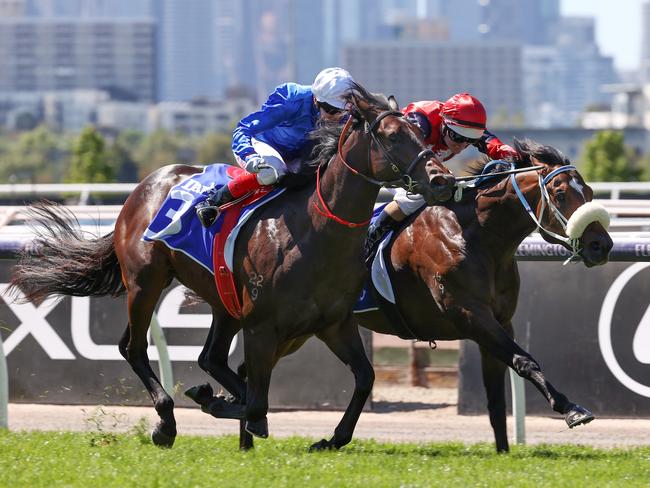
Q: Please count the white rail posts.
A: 3